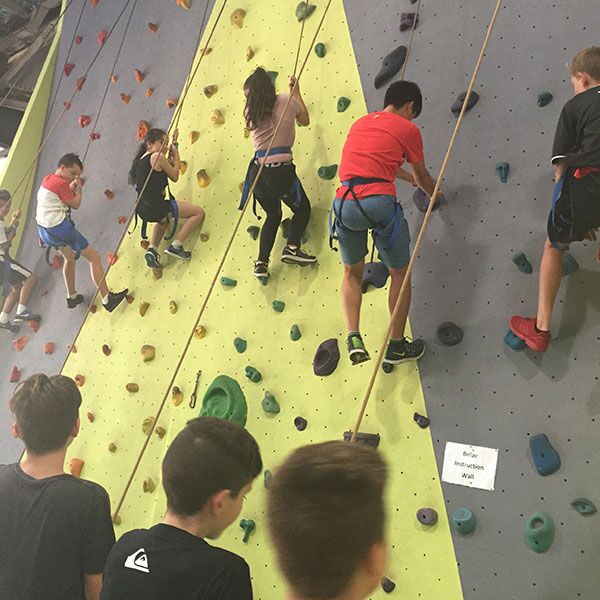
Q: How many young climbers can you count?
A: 6